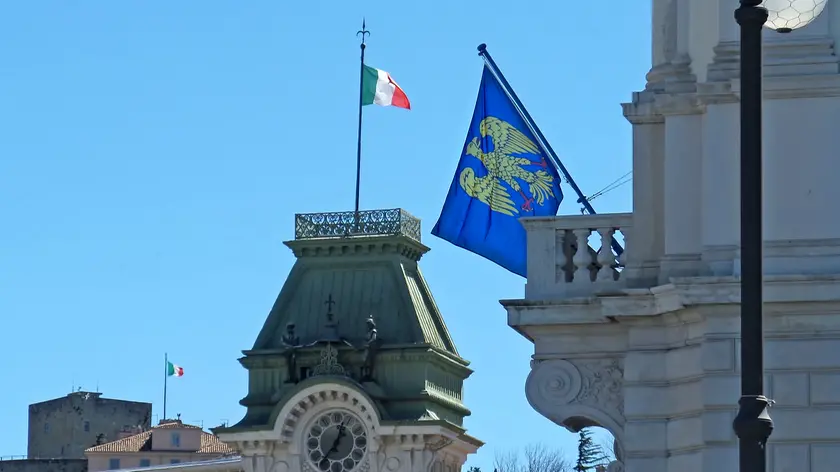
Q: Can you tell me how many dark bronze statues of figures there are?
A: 2